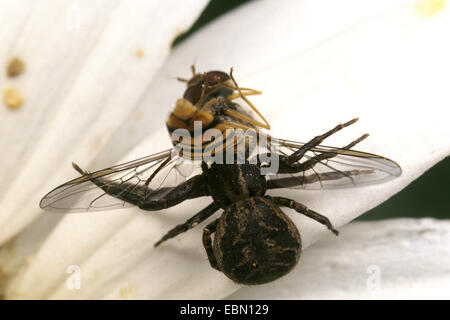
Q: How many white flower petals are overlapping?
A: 3